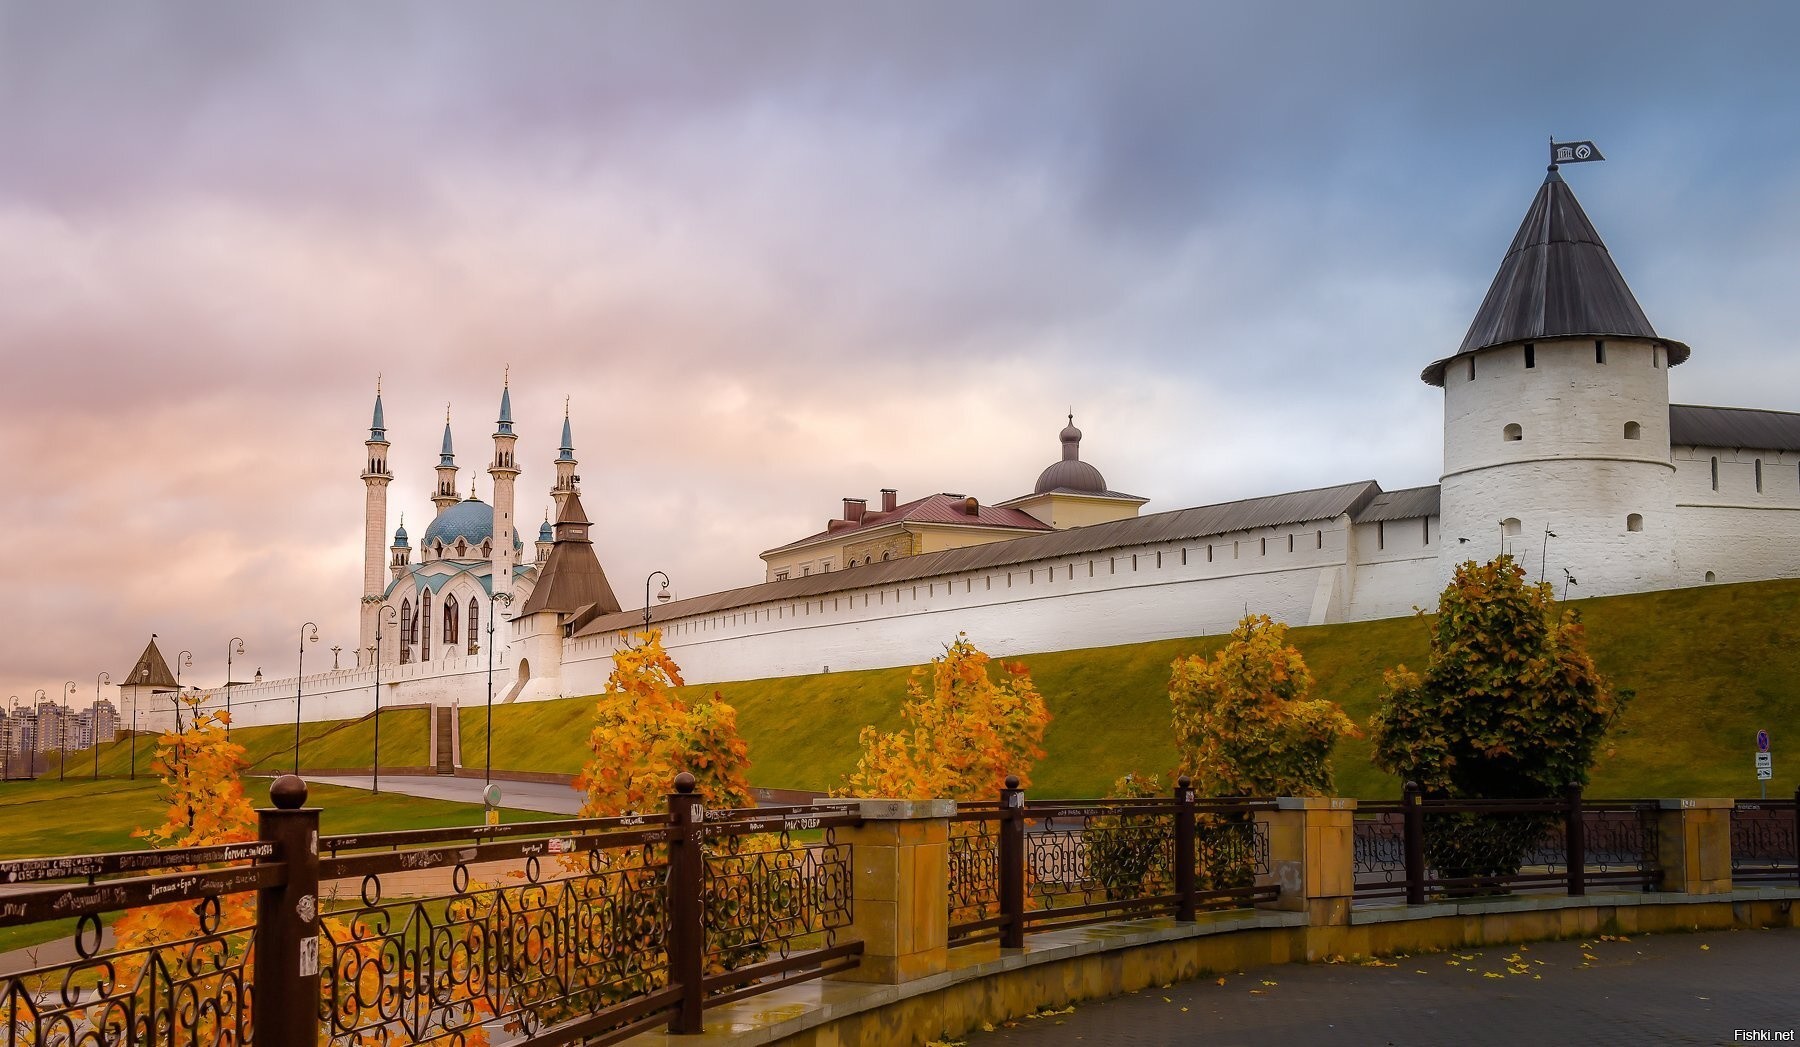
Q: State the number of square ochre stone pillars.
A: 3